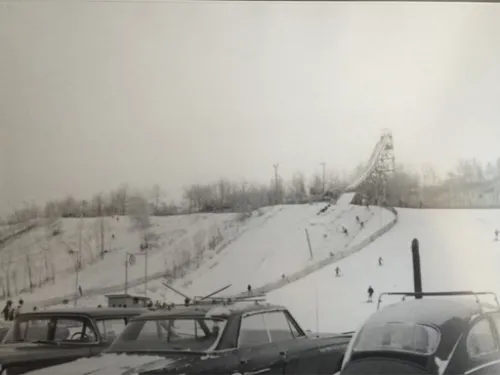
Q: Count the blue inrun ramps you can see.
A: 0